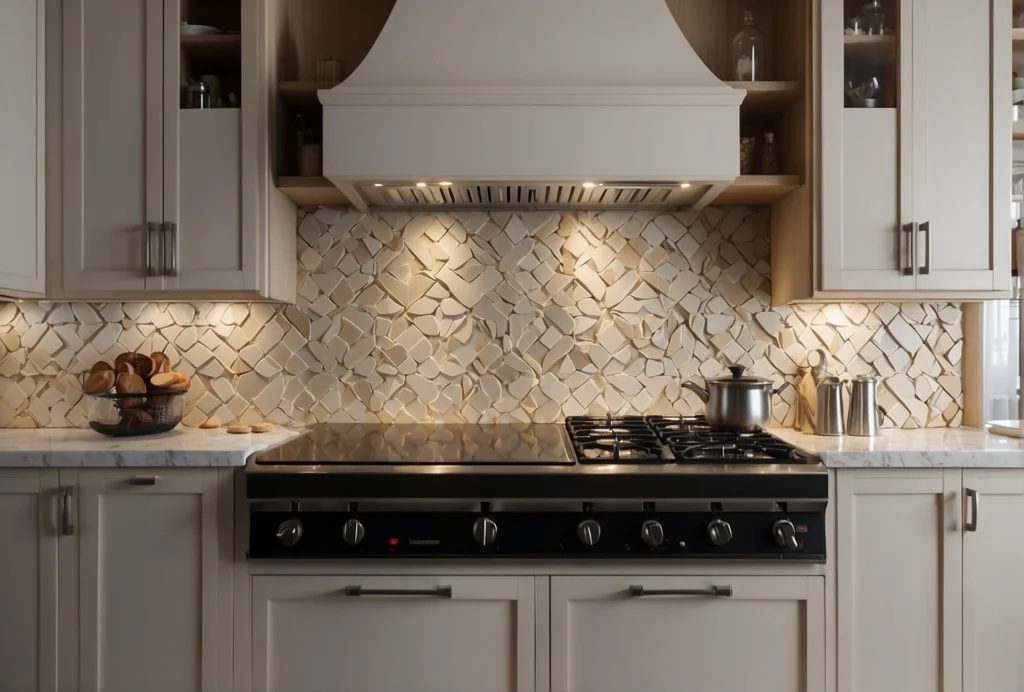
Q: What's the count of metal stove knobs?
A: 7